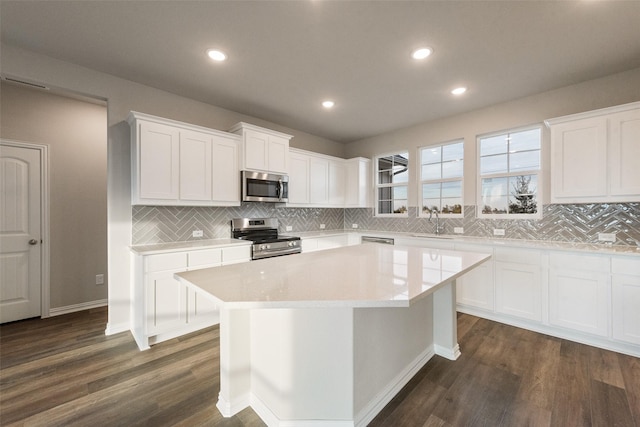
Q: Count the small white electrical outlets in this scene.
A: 8